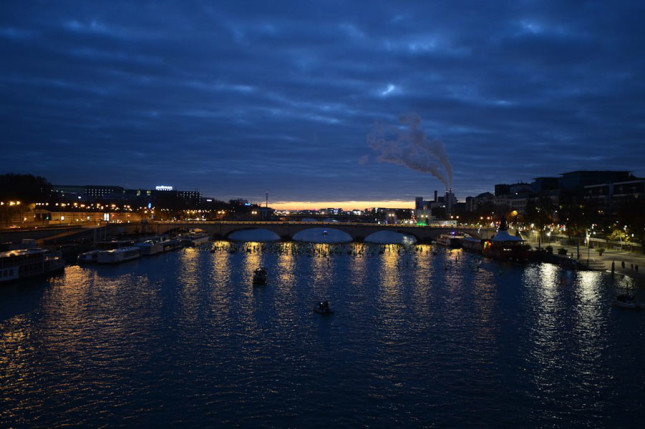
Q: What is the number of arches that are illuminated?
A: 3